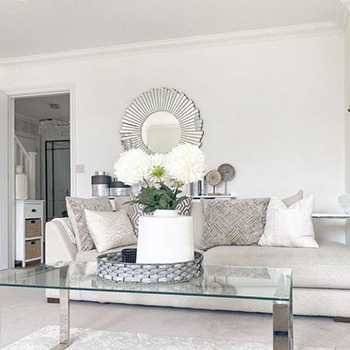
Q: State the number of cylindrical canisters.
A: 2